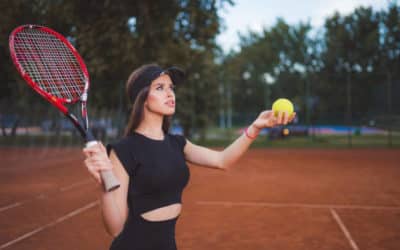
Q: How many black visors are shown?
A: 1